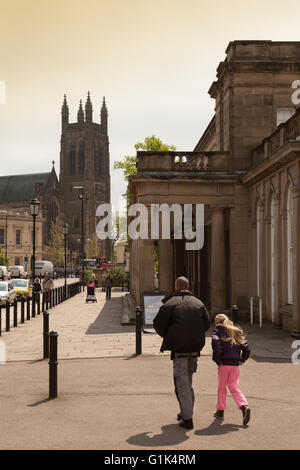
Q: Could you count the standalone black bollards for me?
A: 4